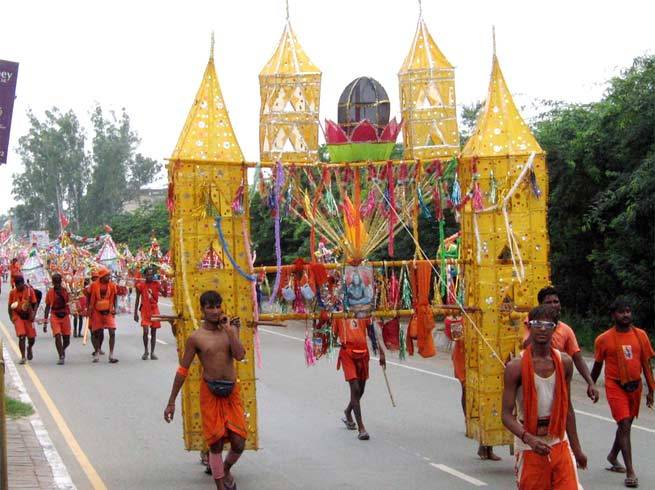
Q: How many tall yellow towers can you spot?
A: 4